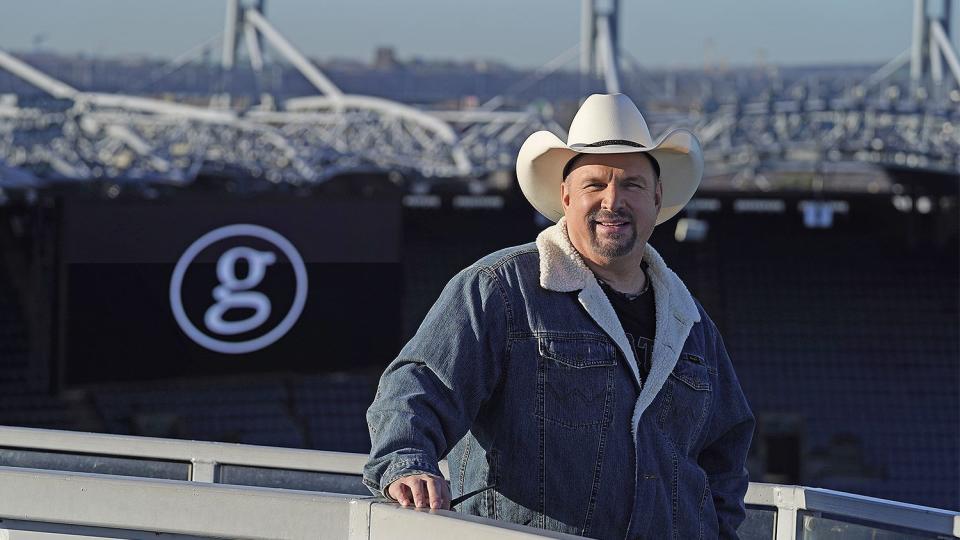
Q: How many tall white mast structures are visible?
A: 3